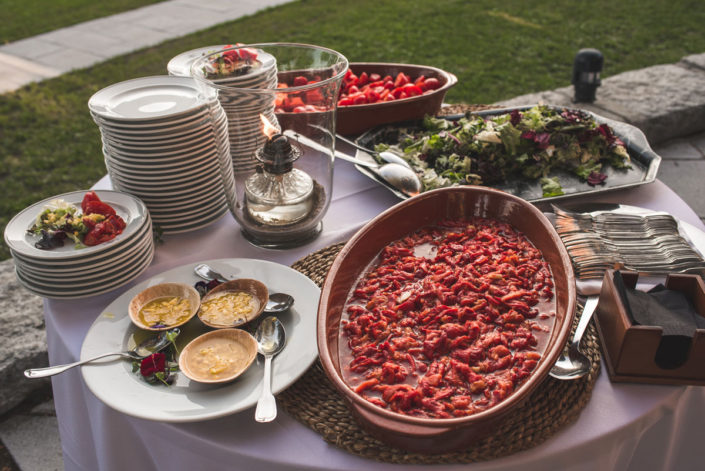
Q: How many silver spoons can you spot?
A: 6